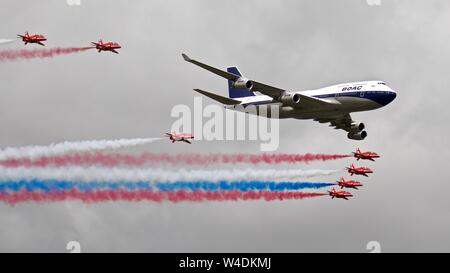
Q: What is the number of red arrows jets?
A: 7